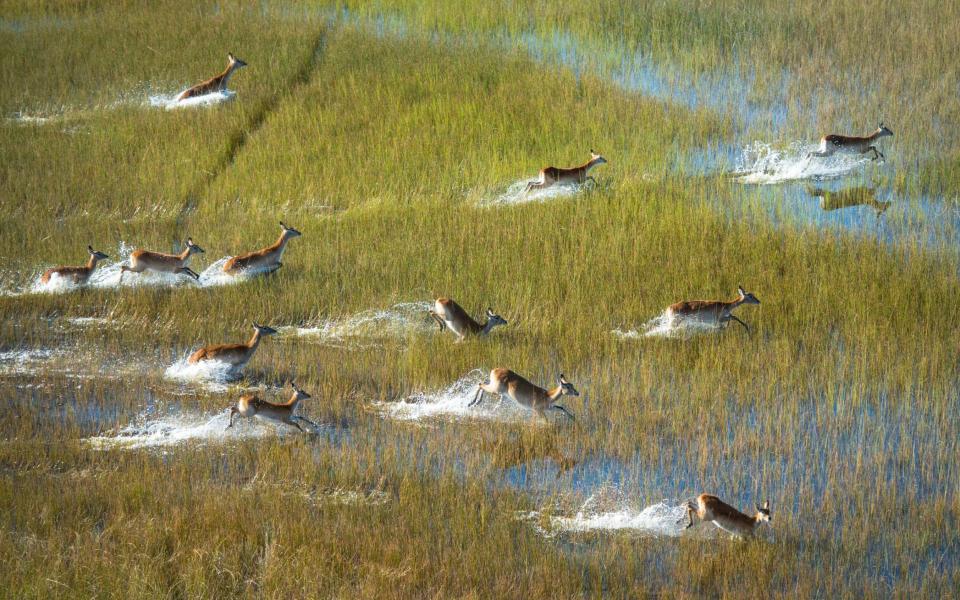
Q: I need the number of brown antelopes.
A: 12